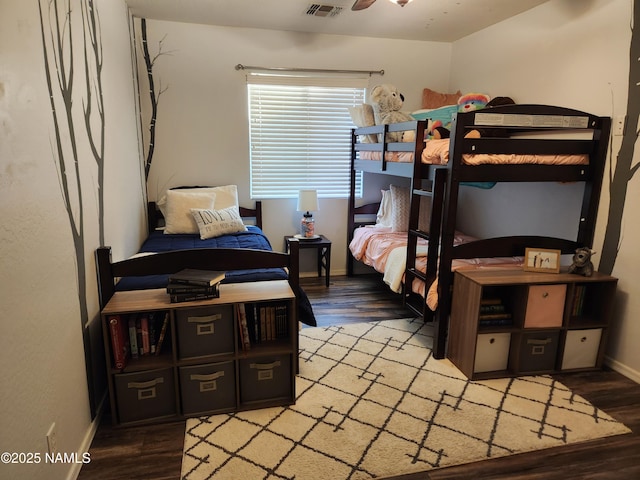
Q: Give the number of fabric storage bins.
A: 8